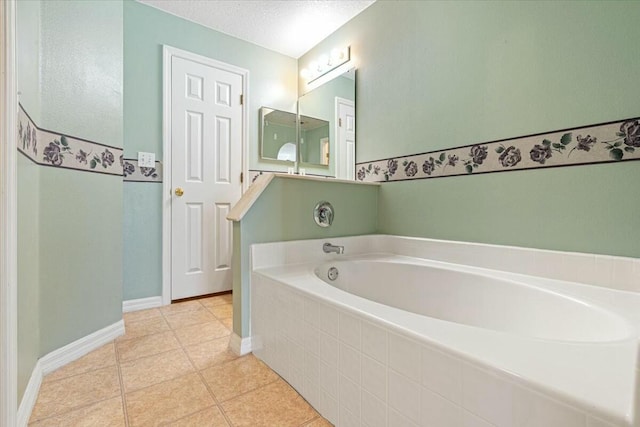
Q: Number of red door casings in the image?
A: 0